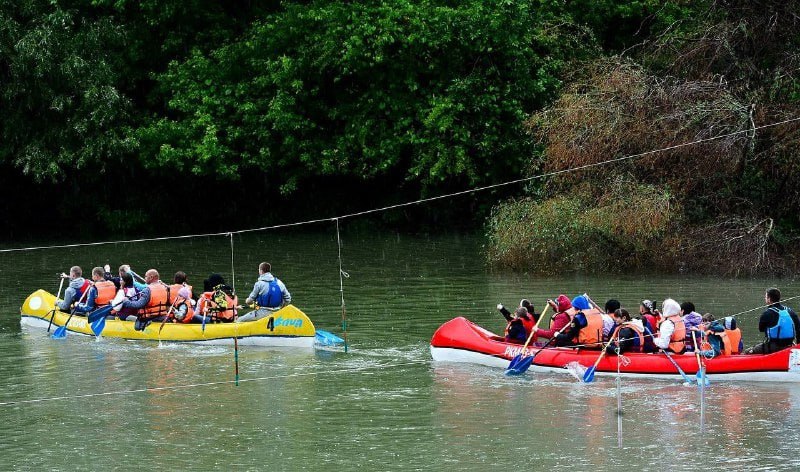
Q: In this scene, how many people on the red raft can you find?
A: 12